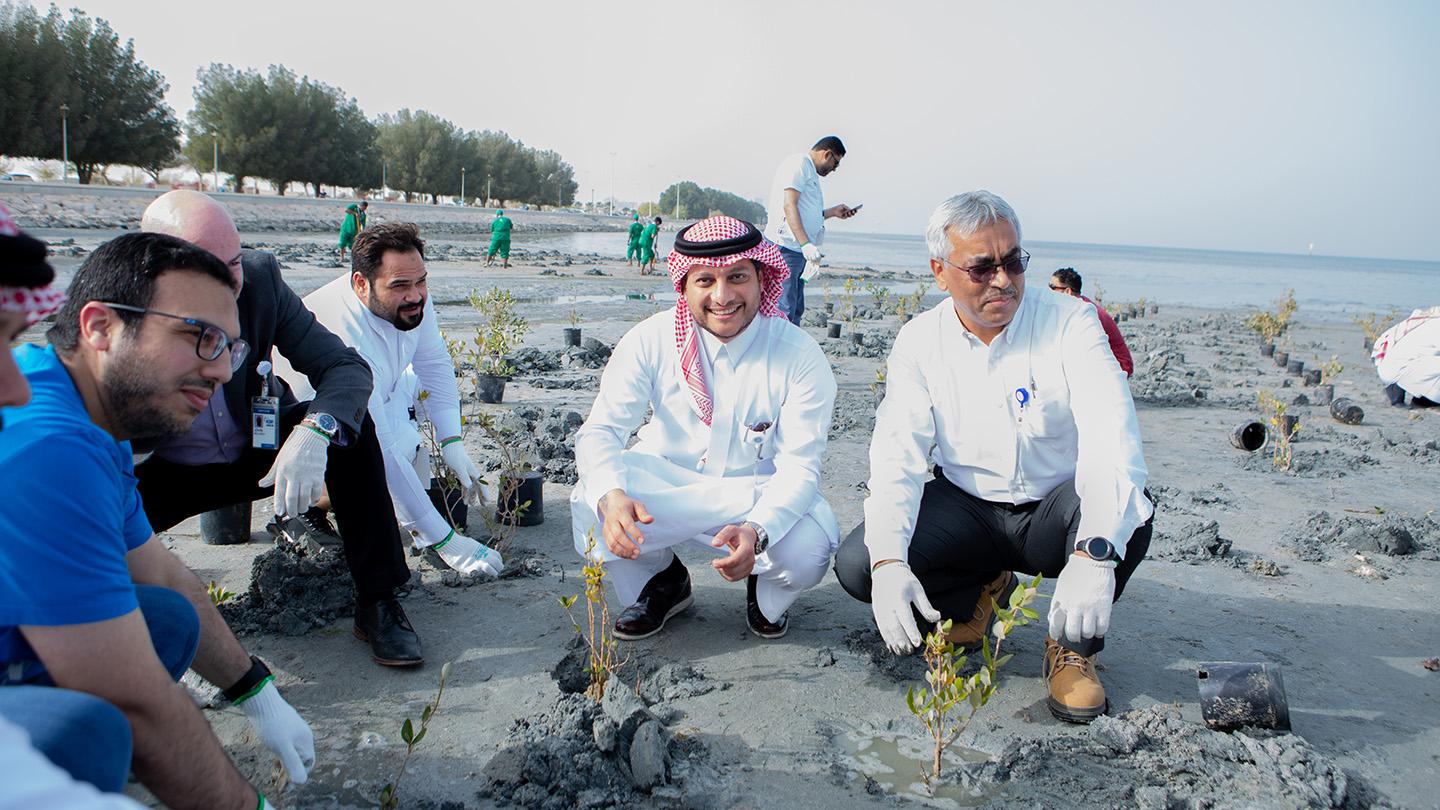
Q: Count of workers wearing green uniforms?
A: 4